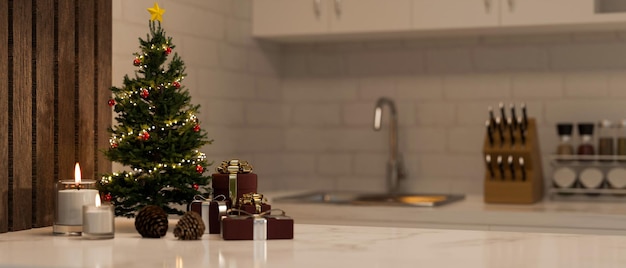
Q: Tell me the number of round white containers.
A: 3